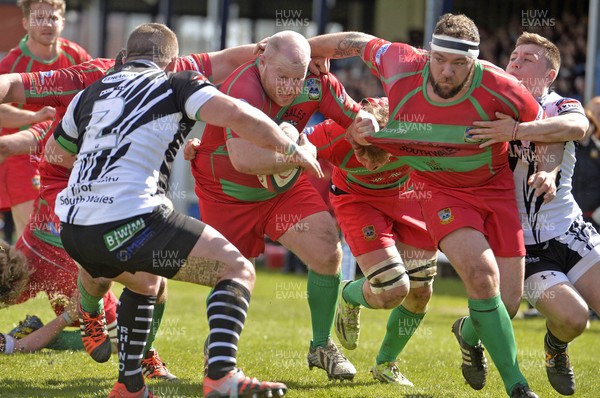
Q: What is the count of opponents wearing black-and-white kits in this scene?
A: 2